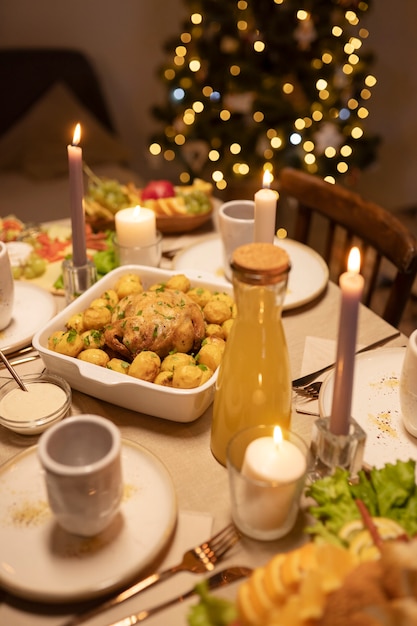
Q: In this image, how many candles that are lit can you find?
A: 5